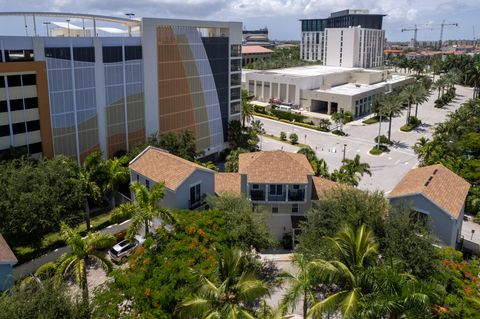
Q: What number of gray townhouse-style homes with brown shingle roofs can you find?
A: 3